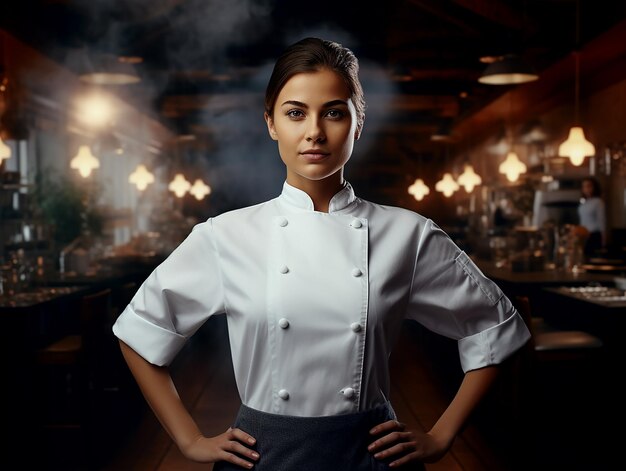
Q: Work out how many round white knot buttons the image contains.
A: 8